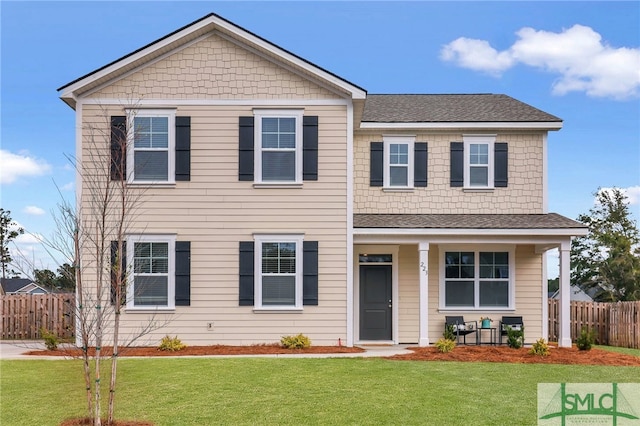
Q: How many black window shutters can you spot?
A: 12